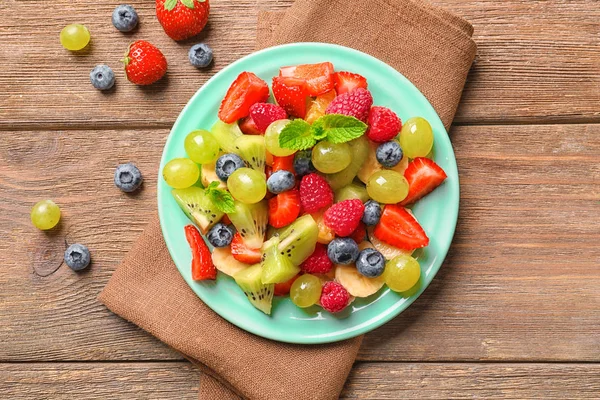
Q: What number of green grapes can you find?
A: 11